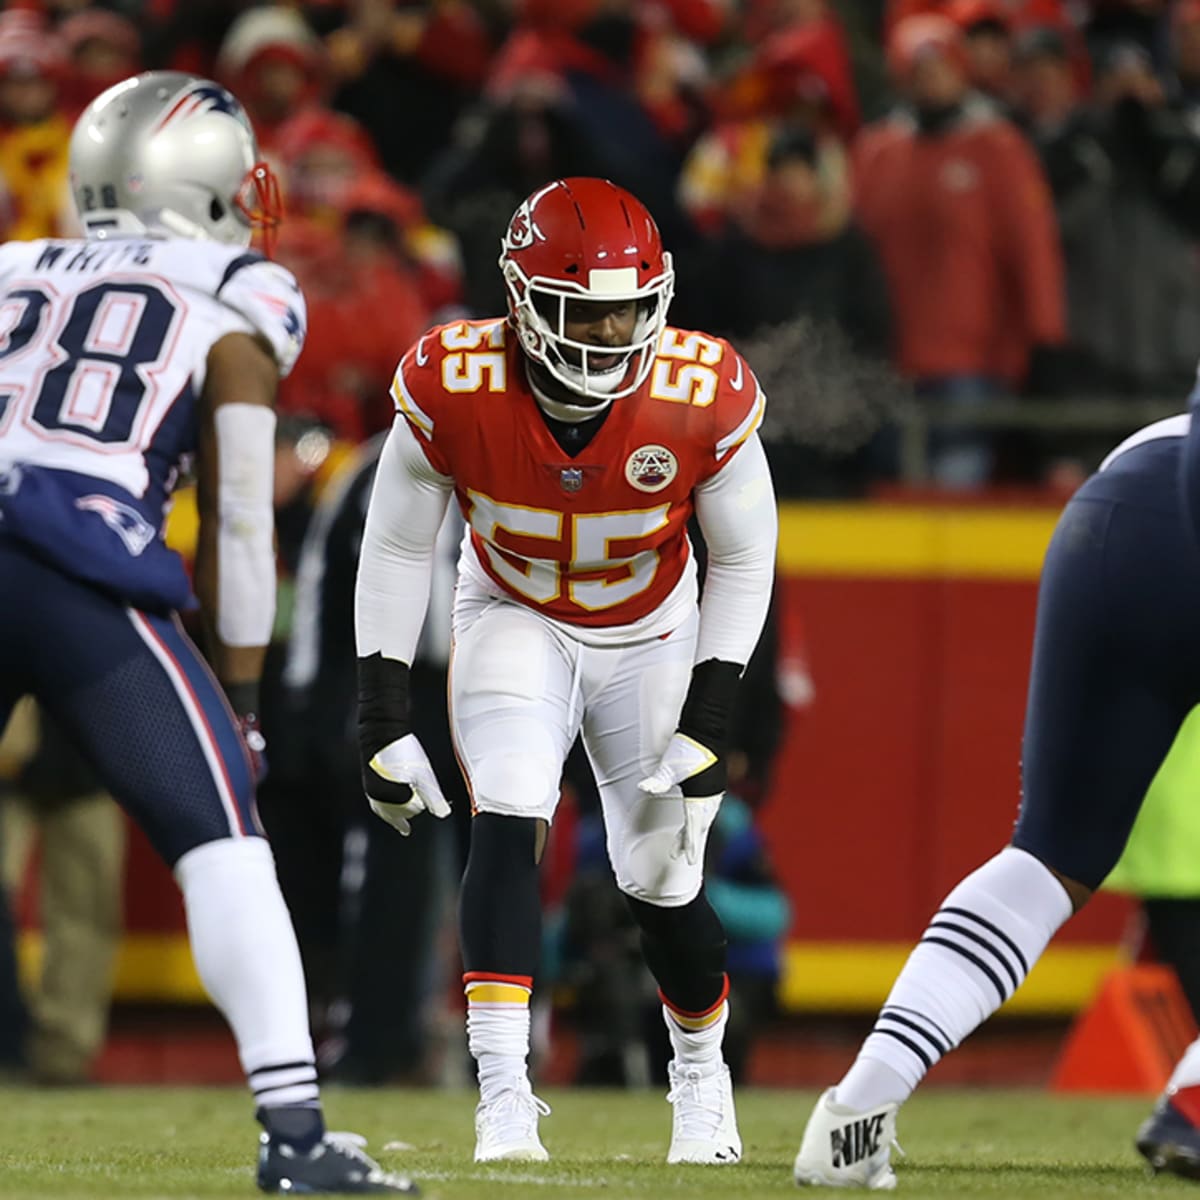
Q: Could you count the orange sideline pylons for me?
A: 1